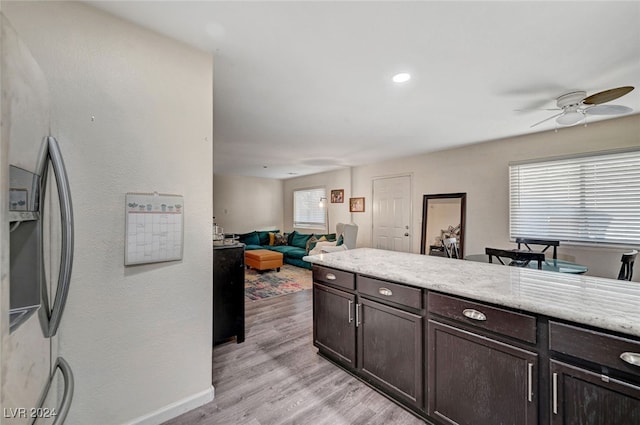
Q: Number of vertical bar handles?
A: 4